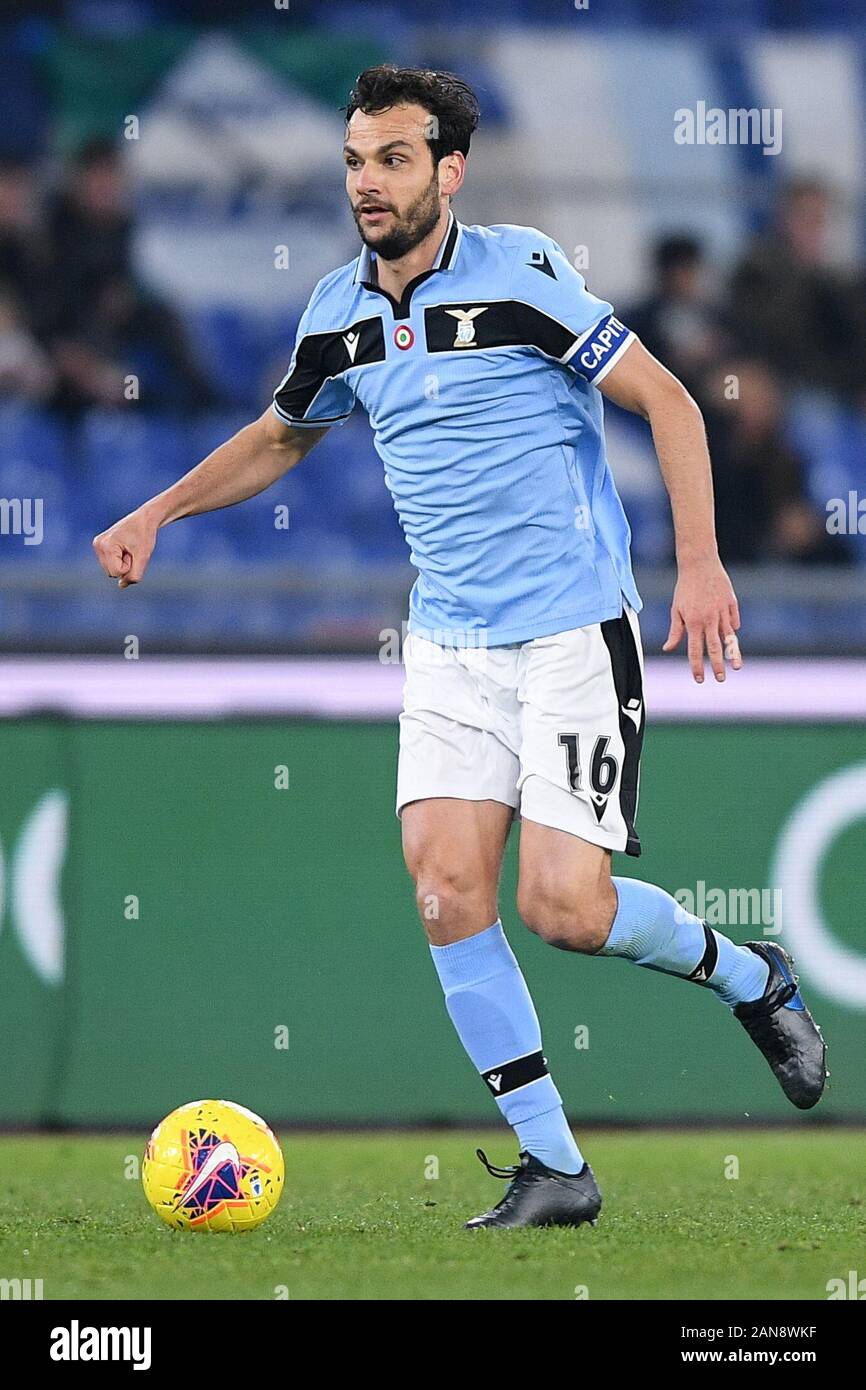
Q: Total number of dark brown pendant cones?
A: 0